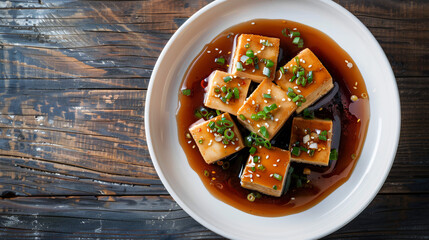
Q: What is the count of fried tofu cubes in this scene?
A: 7